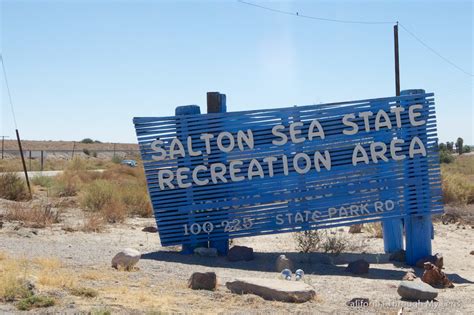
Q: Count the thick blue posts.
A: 4